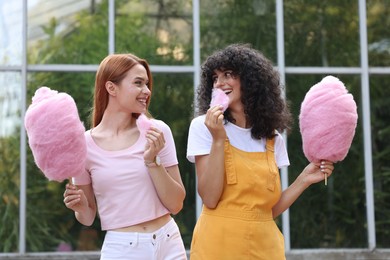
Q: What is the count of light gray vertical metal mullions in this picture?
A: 5